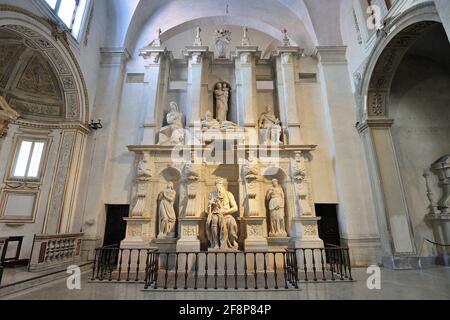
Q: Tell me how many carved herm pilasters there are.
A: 4